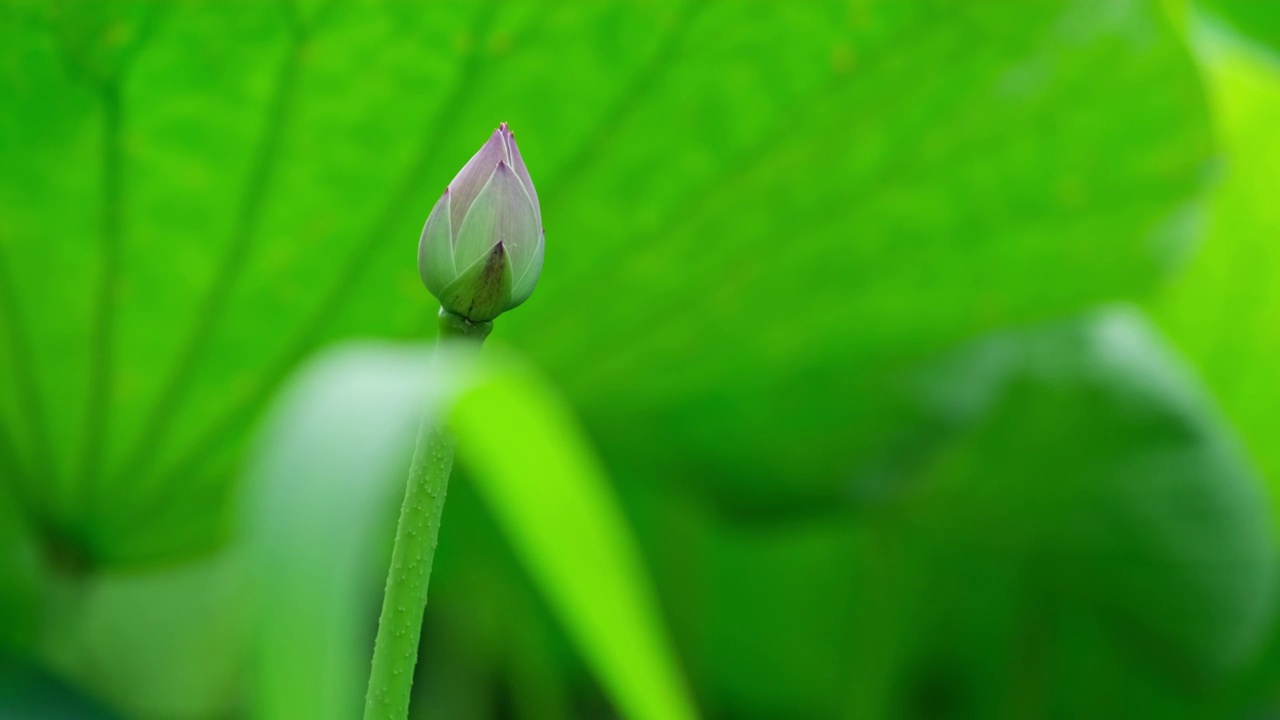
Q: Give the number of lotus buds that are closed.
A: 1